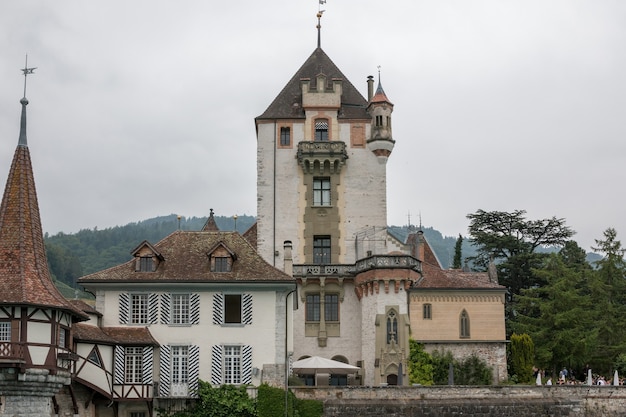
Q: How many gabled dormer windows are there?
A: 2